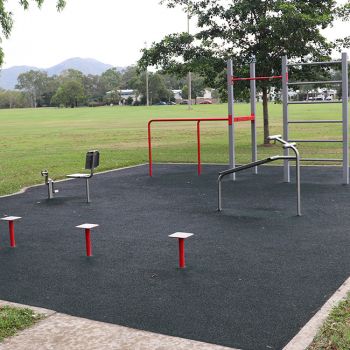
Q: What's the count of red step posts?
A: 3